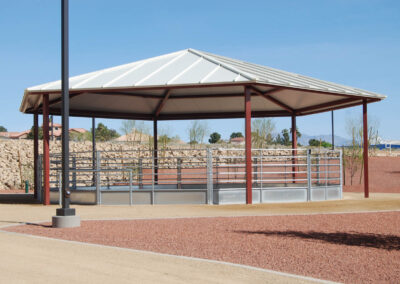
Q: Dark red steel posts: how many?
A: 6